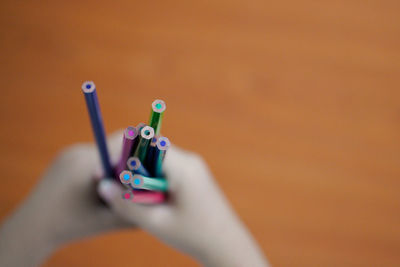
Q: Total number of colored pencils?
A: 11